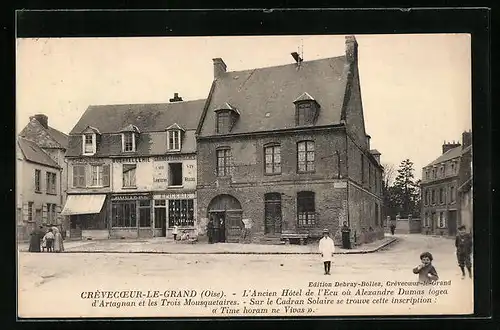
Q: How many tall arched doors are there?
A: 1